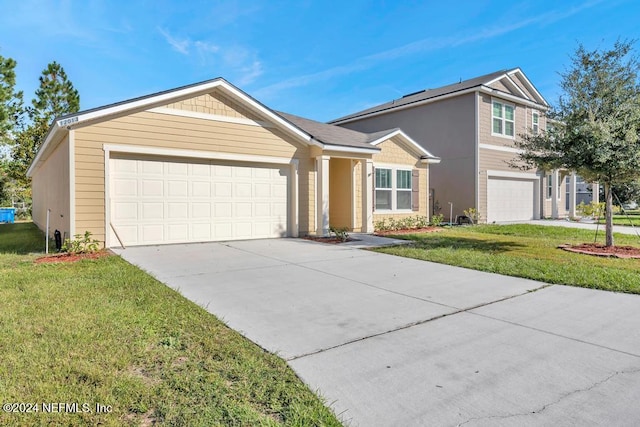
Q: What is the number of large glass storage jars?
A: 0